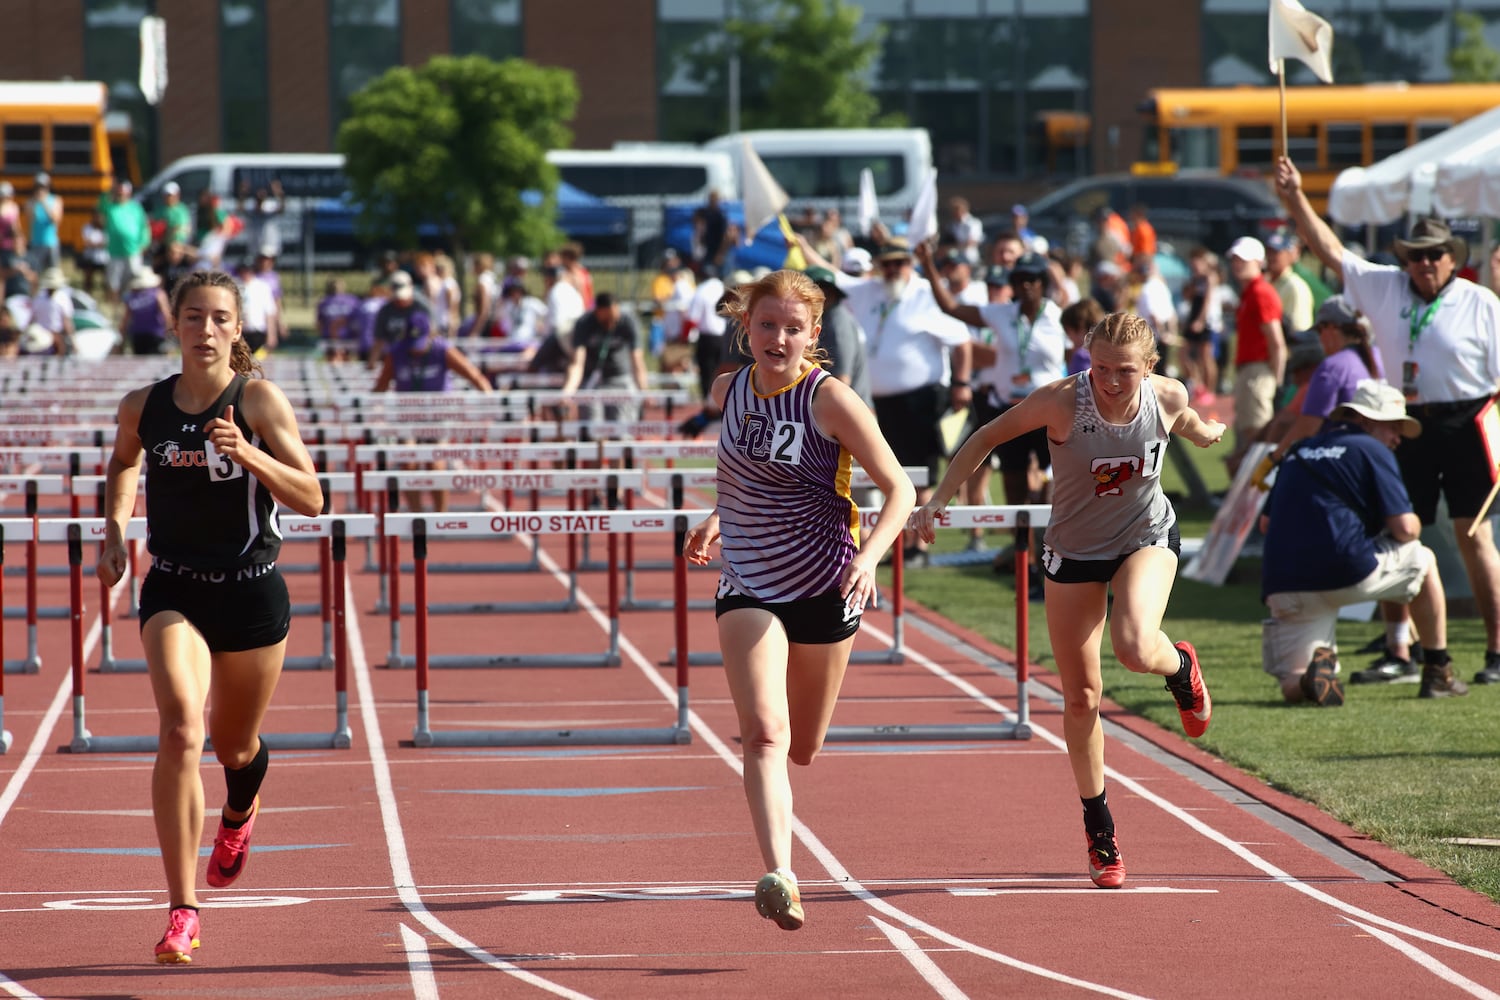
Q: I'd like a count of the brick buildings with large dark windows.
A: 1